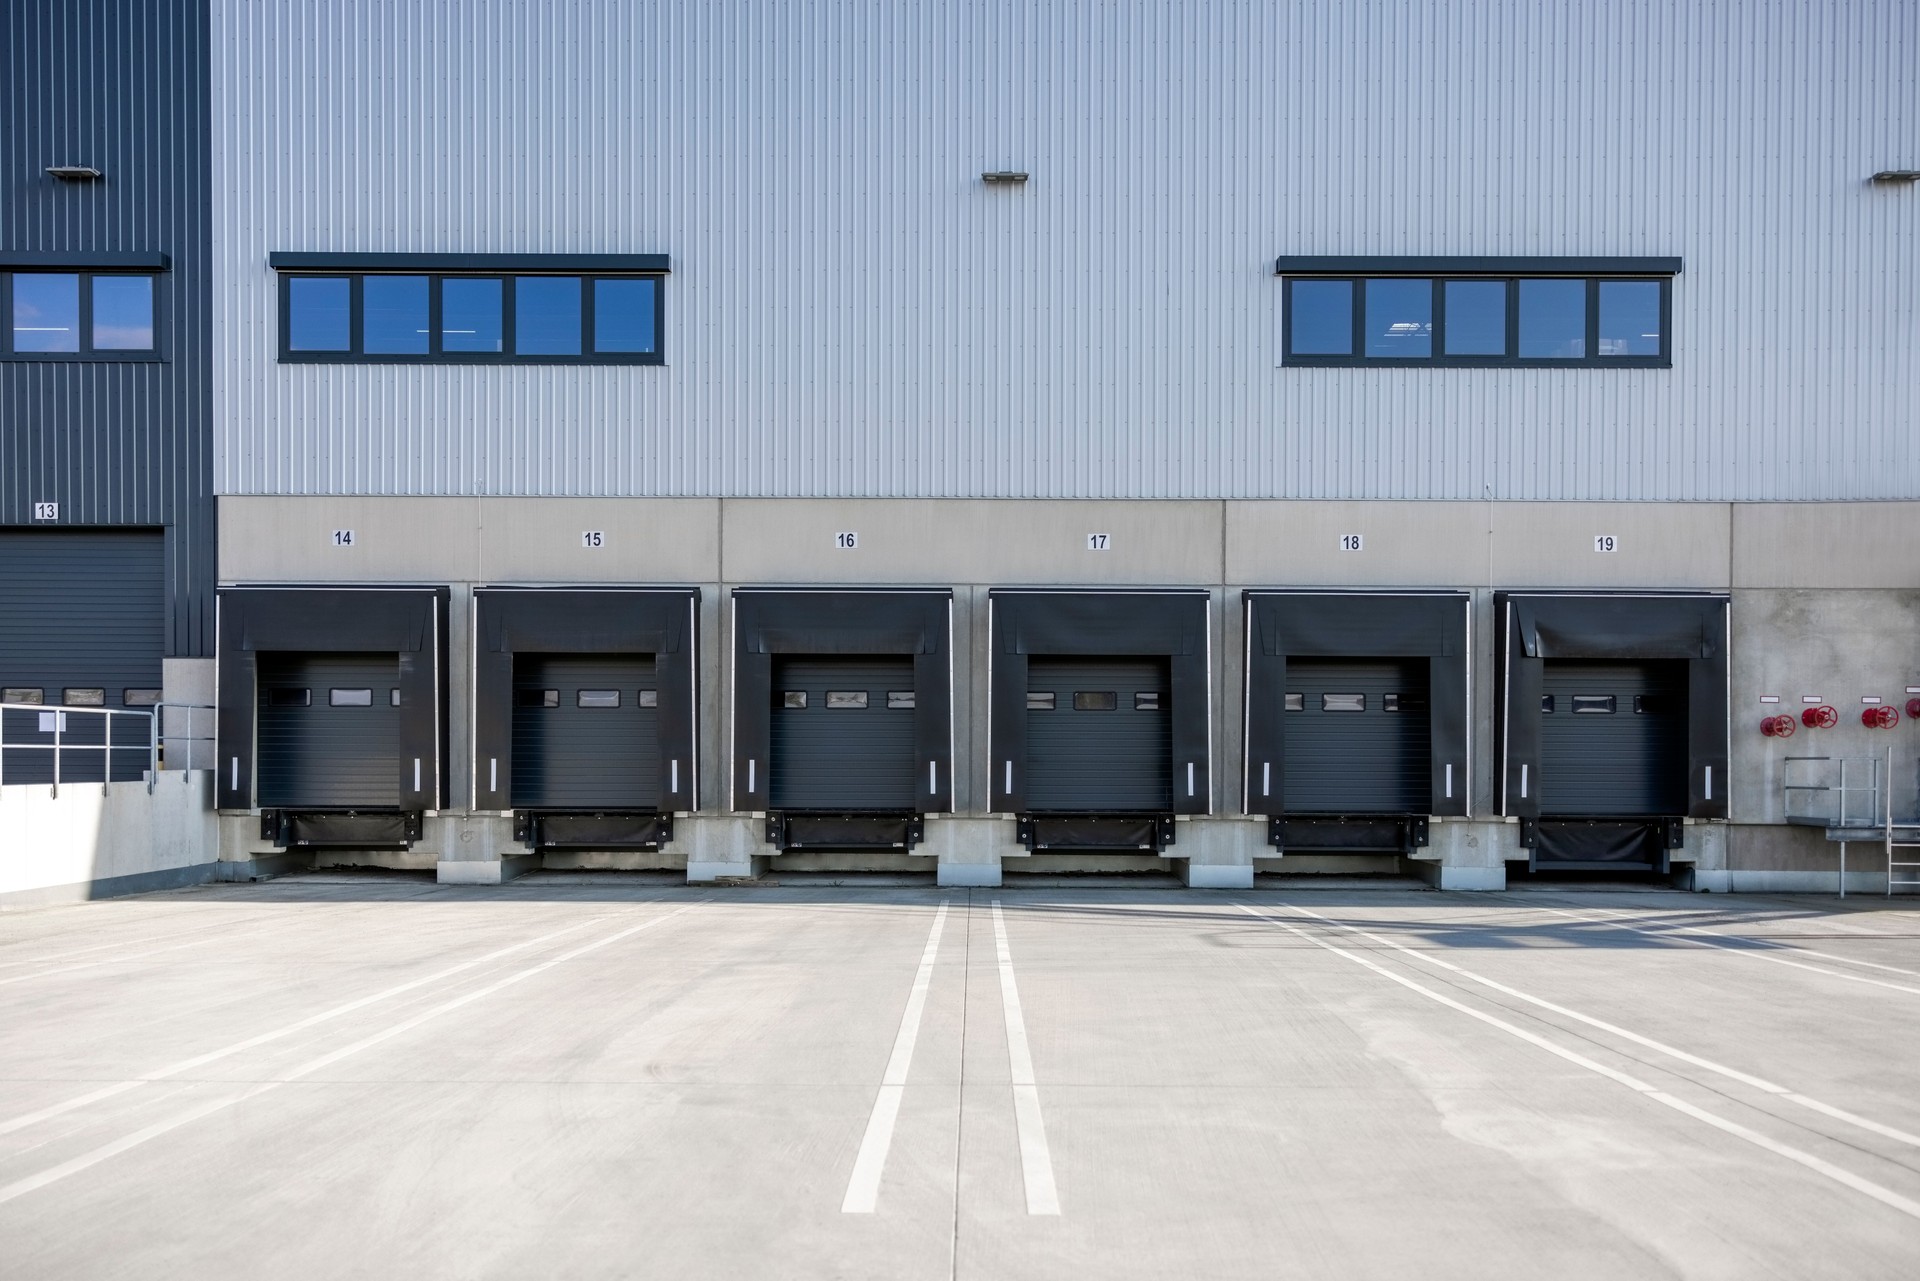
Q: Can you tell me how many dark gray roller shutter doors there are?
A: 7